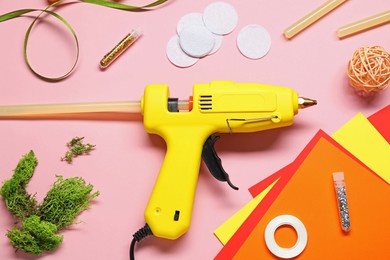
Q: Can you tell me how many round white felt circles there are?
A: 6